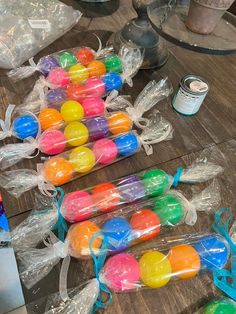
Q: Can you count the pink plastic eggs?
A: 7